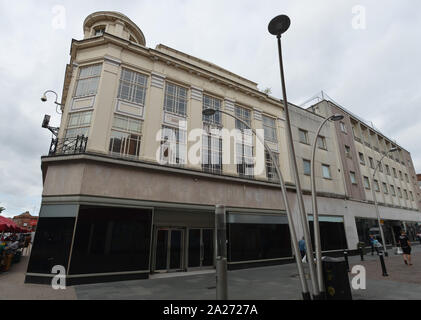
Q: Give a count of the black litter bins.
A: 1